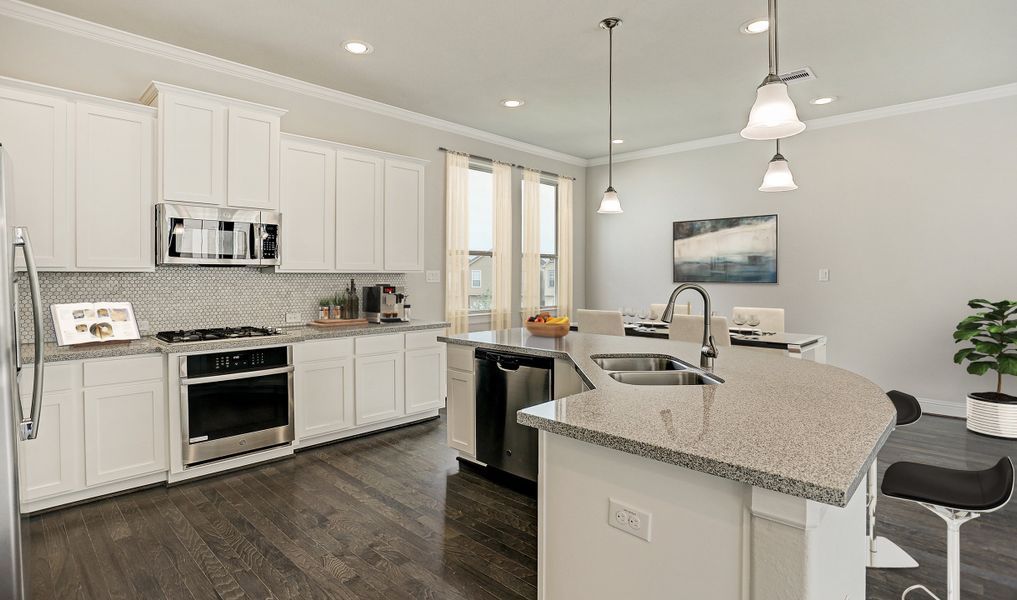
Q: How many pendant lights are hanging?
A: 3